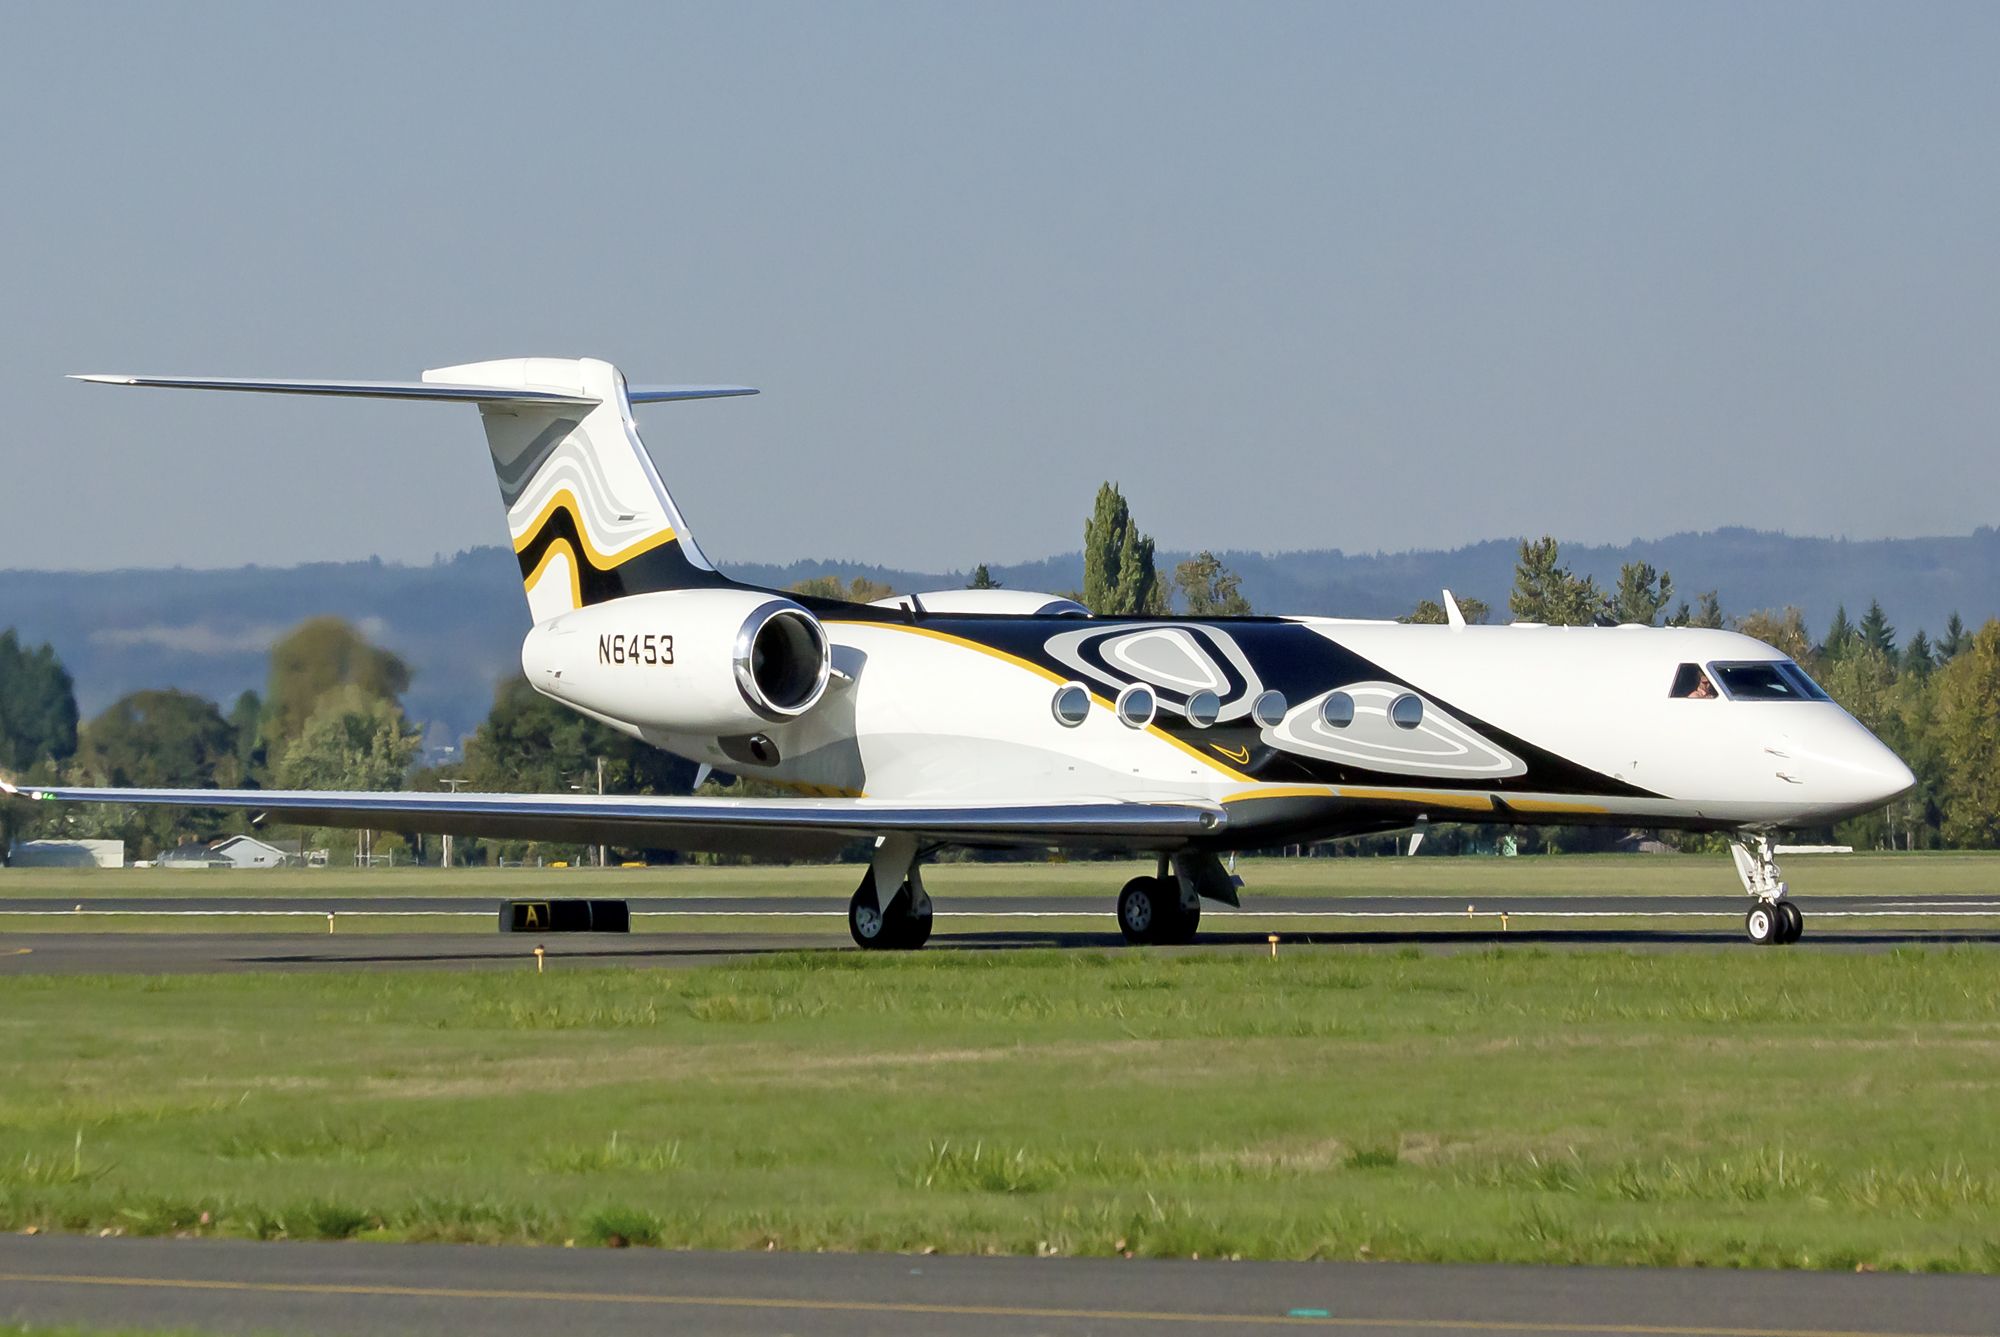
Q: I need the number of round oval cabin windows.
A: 6